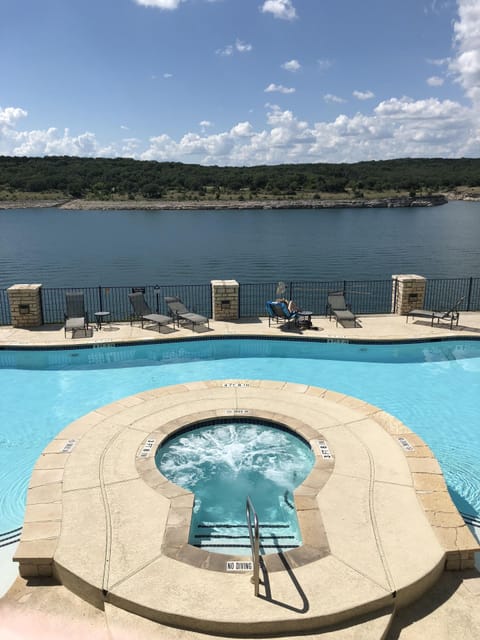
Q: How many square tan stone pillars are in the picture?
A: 3